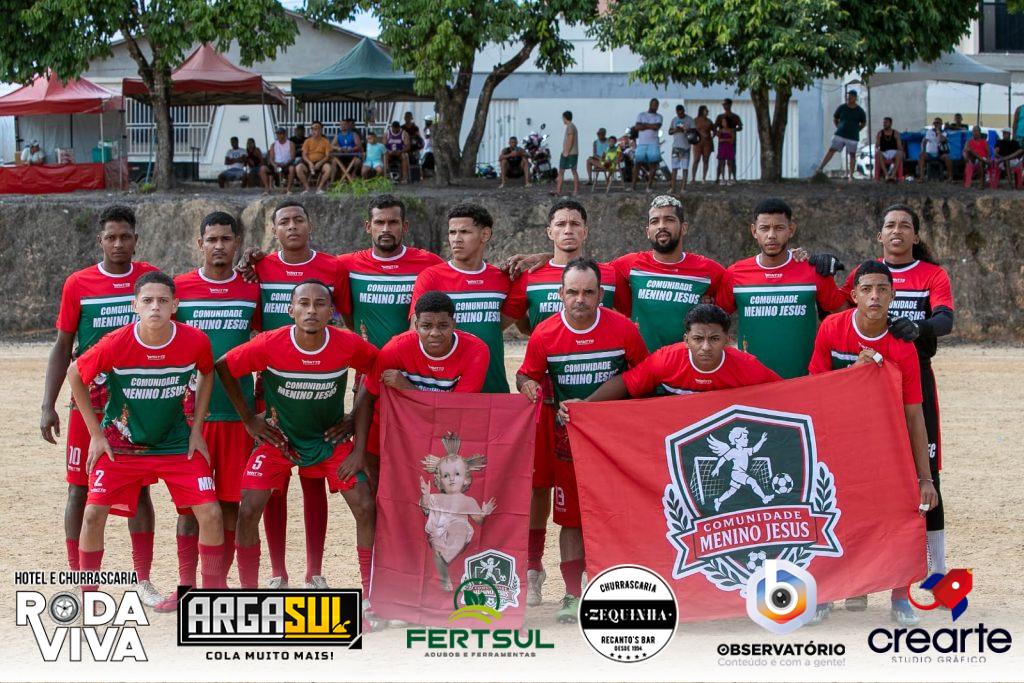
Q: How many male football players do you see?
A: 15